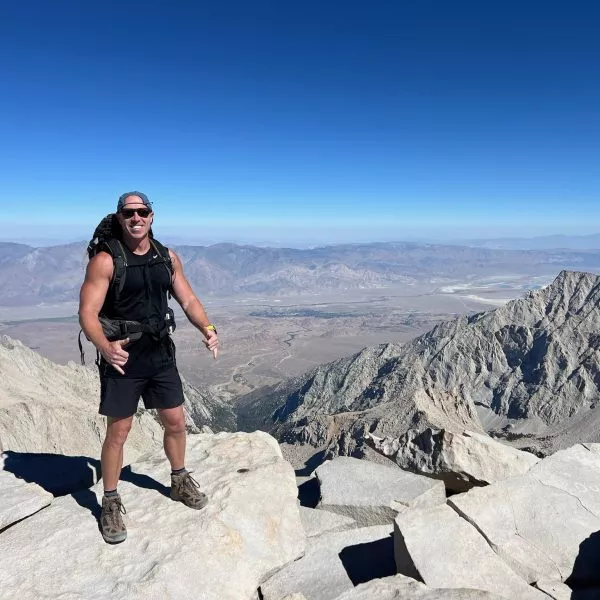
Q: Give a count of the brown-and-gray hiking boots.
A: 2